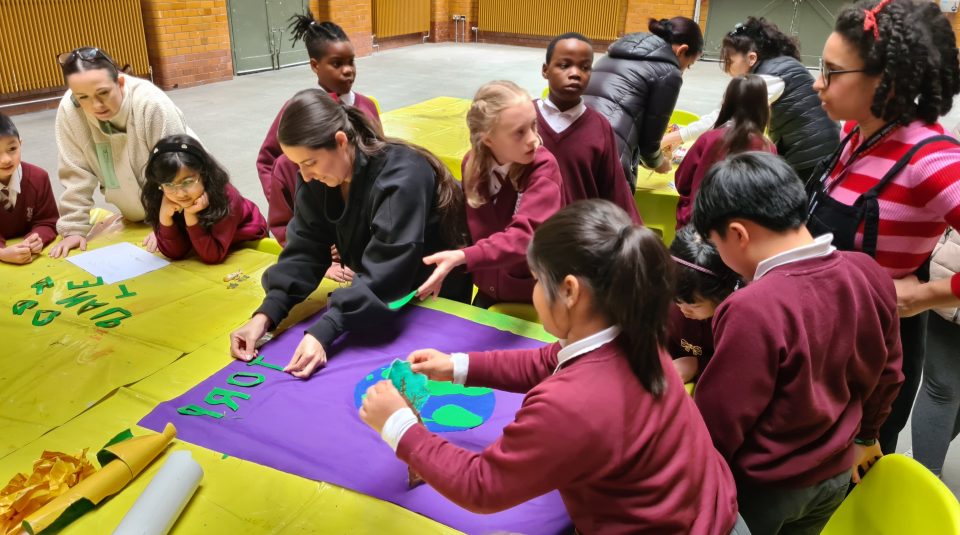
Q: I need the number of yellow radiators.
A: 3